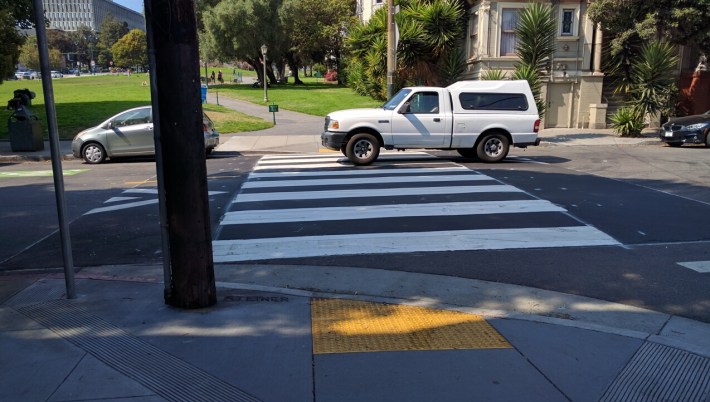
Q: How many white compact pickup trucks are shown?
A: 1